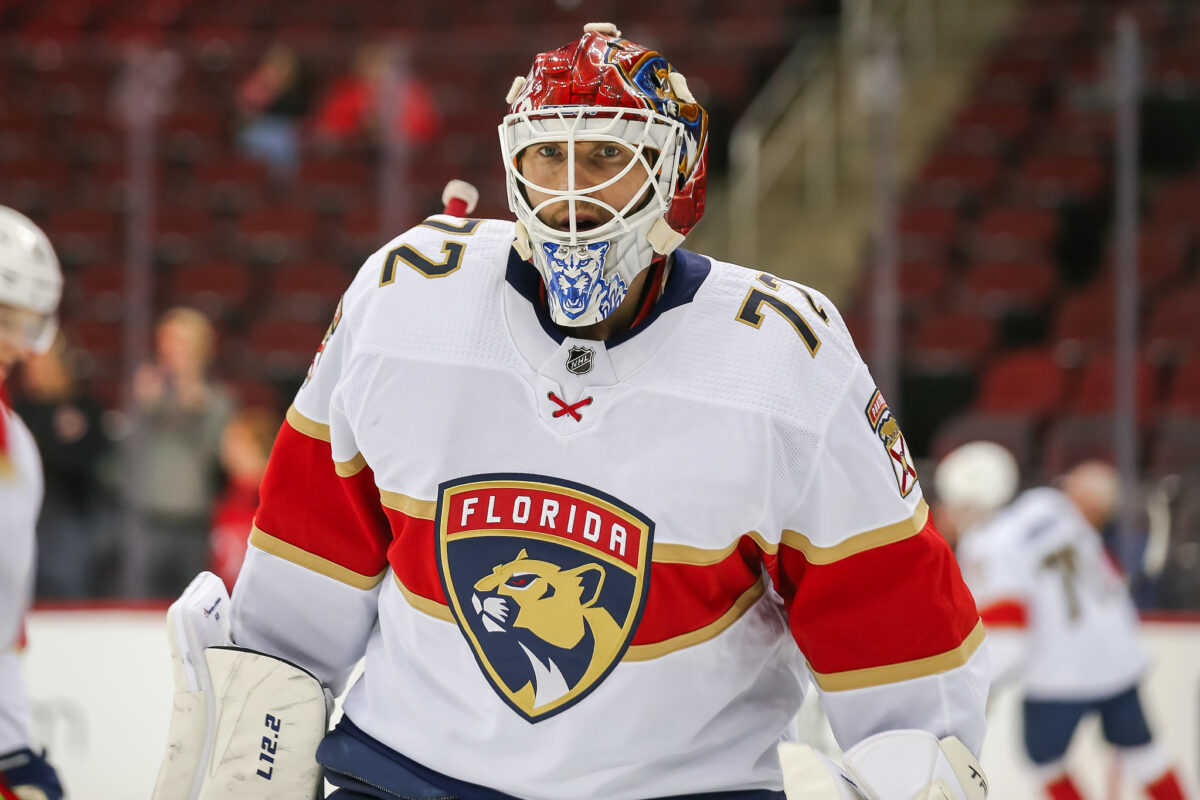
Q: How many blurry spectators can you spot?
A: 5